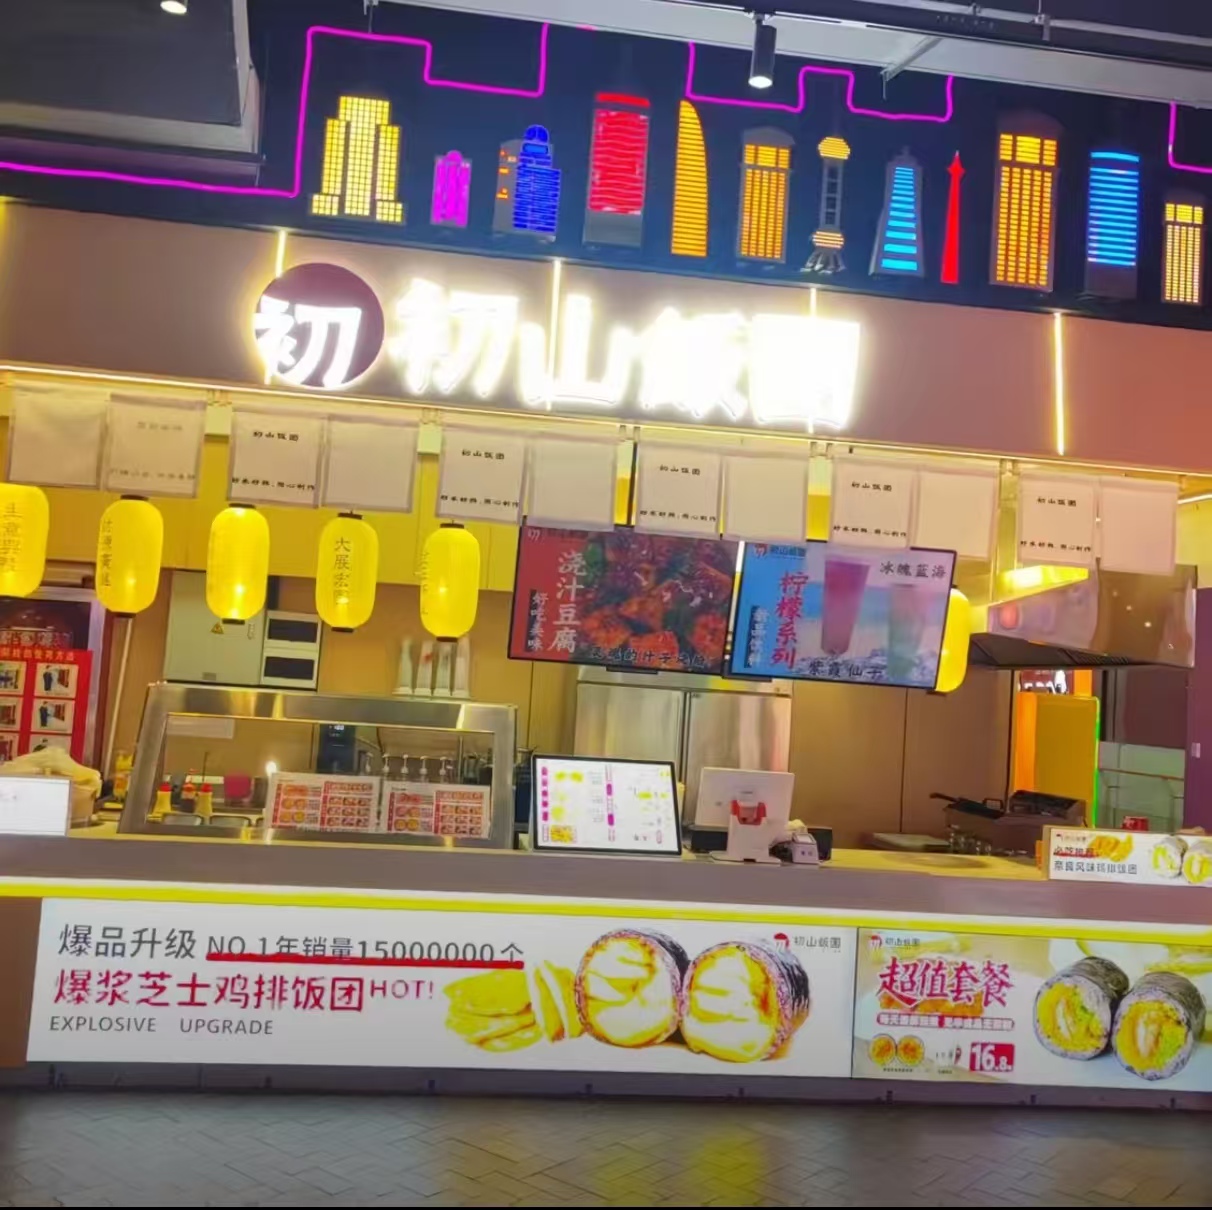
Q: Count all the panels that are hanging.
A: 12